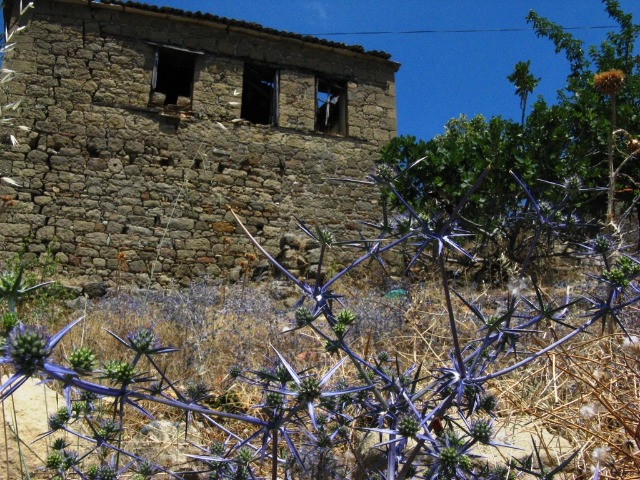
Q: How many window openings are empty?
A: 3